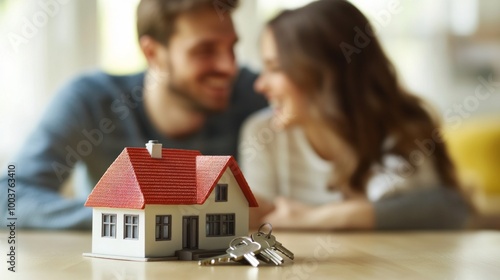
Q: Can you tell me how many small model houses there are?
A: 1